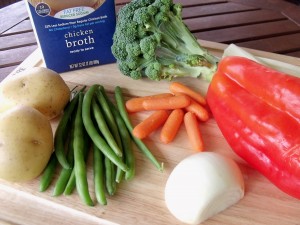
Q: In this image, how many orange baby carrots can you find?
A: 7